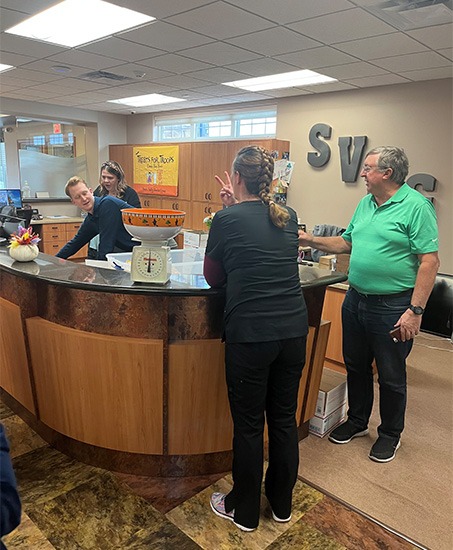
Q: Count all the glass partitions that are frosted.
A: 1